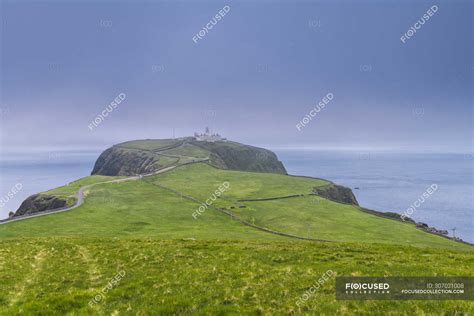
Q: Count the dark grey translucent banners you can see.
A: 1